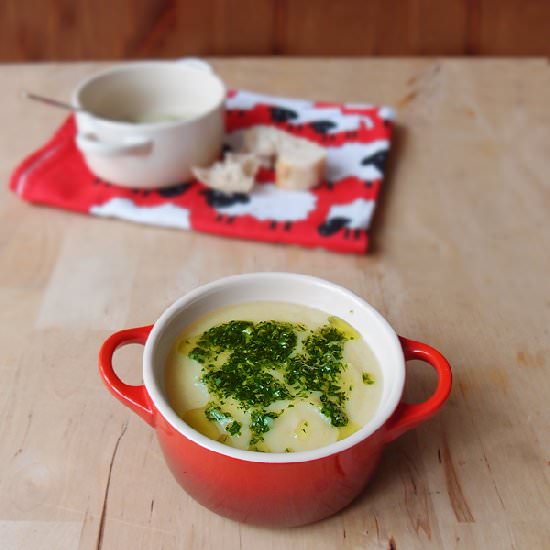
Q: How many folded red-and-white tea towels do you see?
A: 1